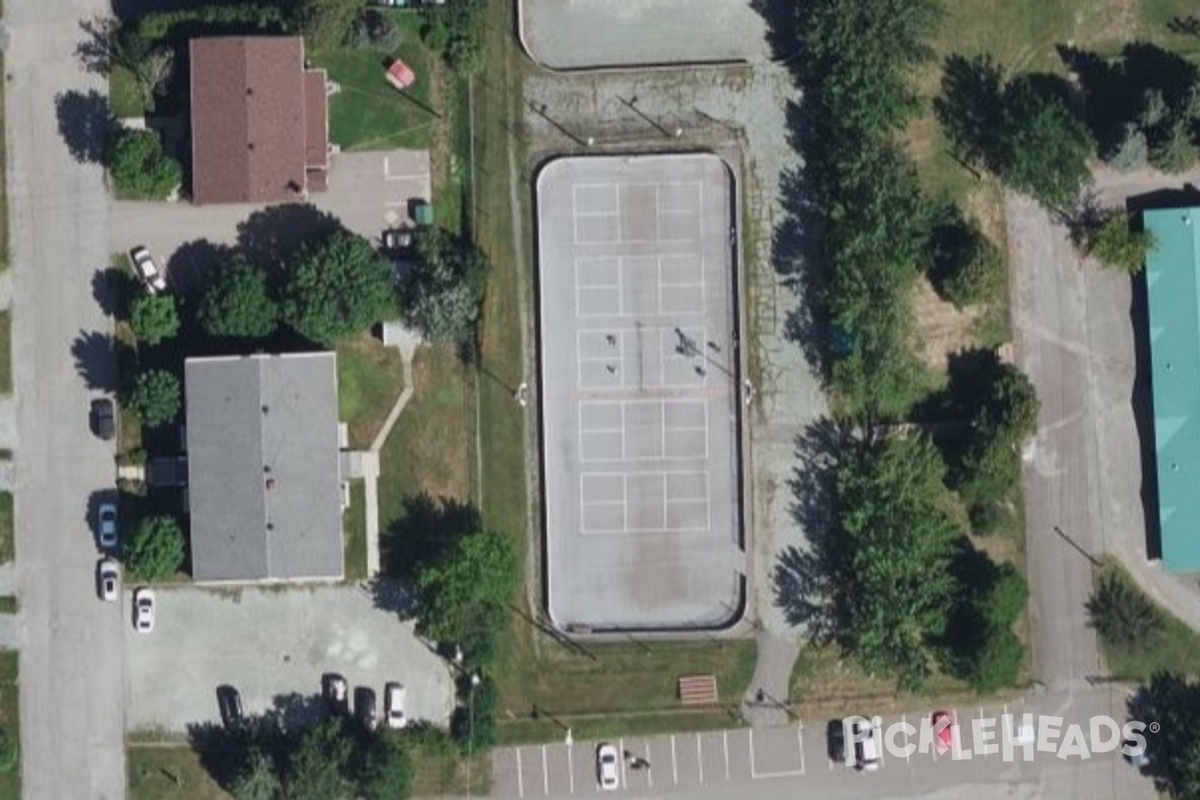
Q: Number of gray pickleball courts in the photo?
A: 5